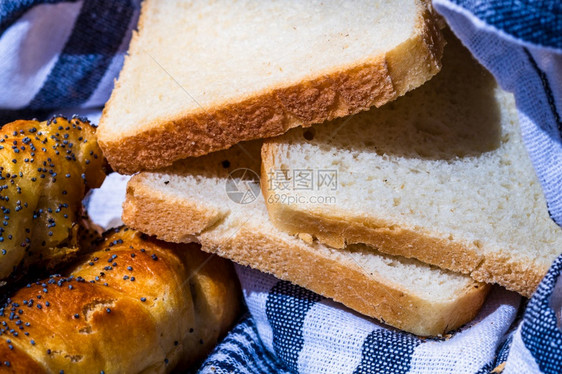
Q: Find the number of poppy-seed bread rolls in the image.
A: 2